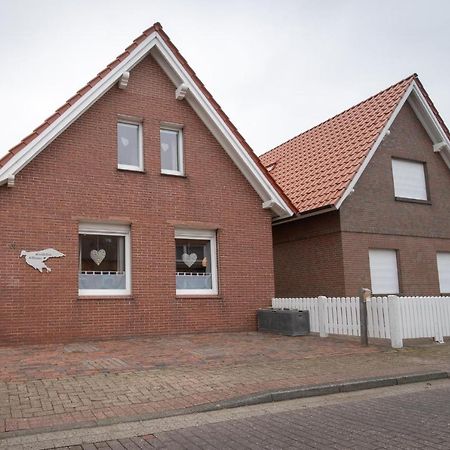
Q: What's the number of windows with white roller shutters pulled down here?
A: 3